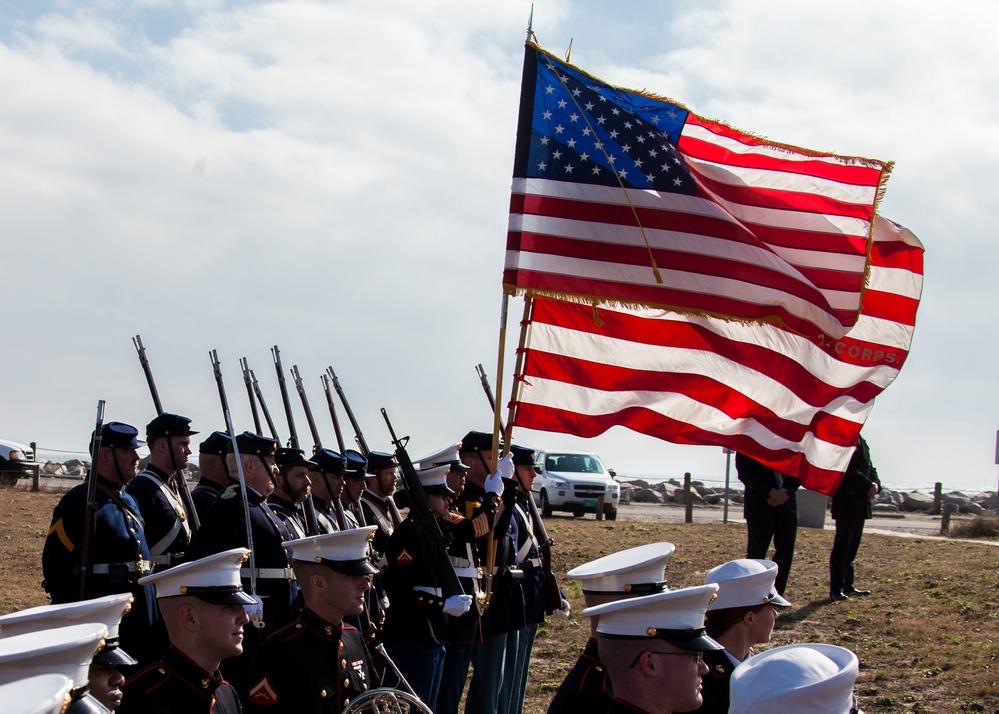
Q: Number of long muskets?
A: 10